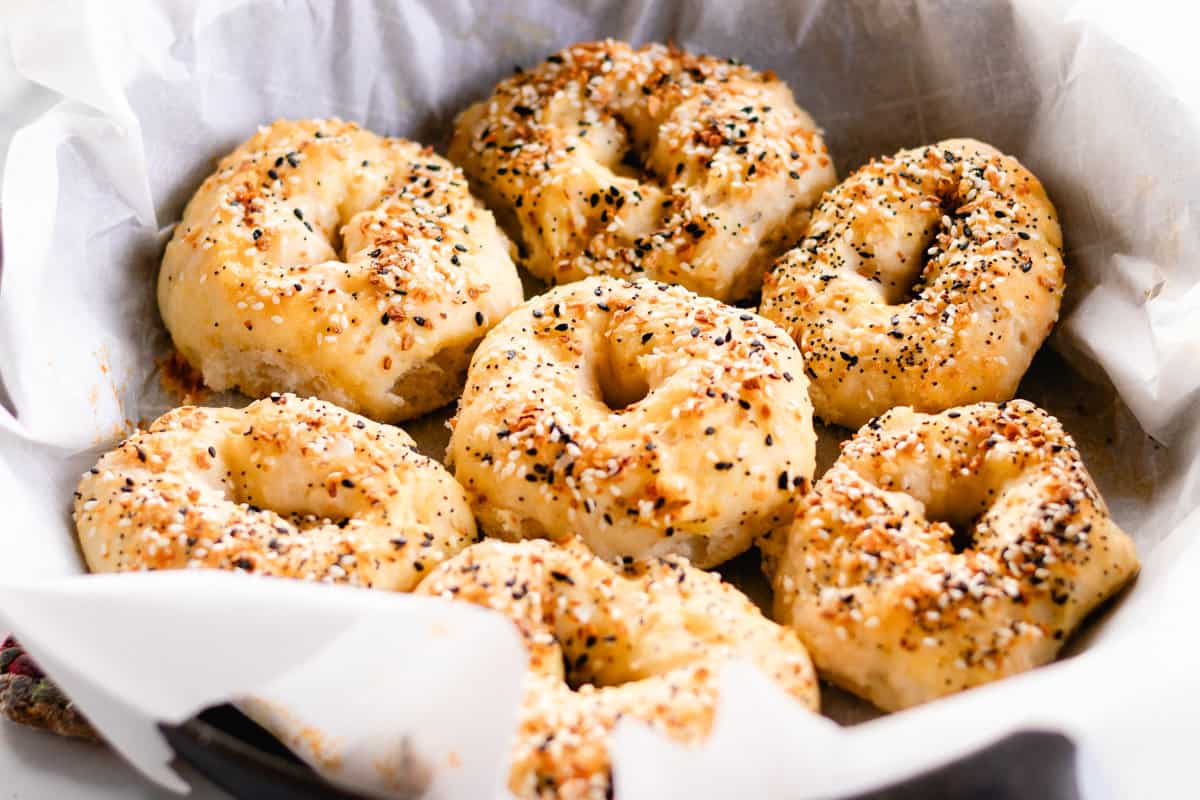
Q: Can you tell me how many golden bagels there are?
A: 7